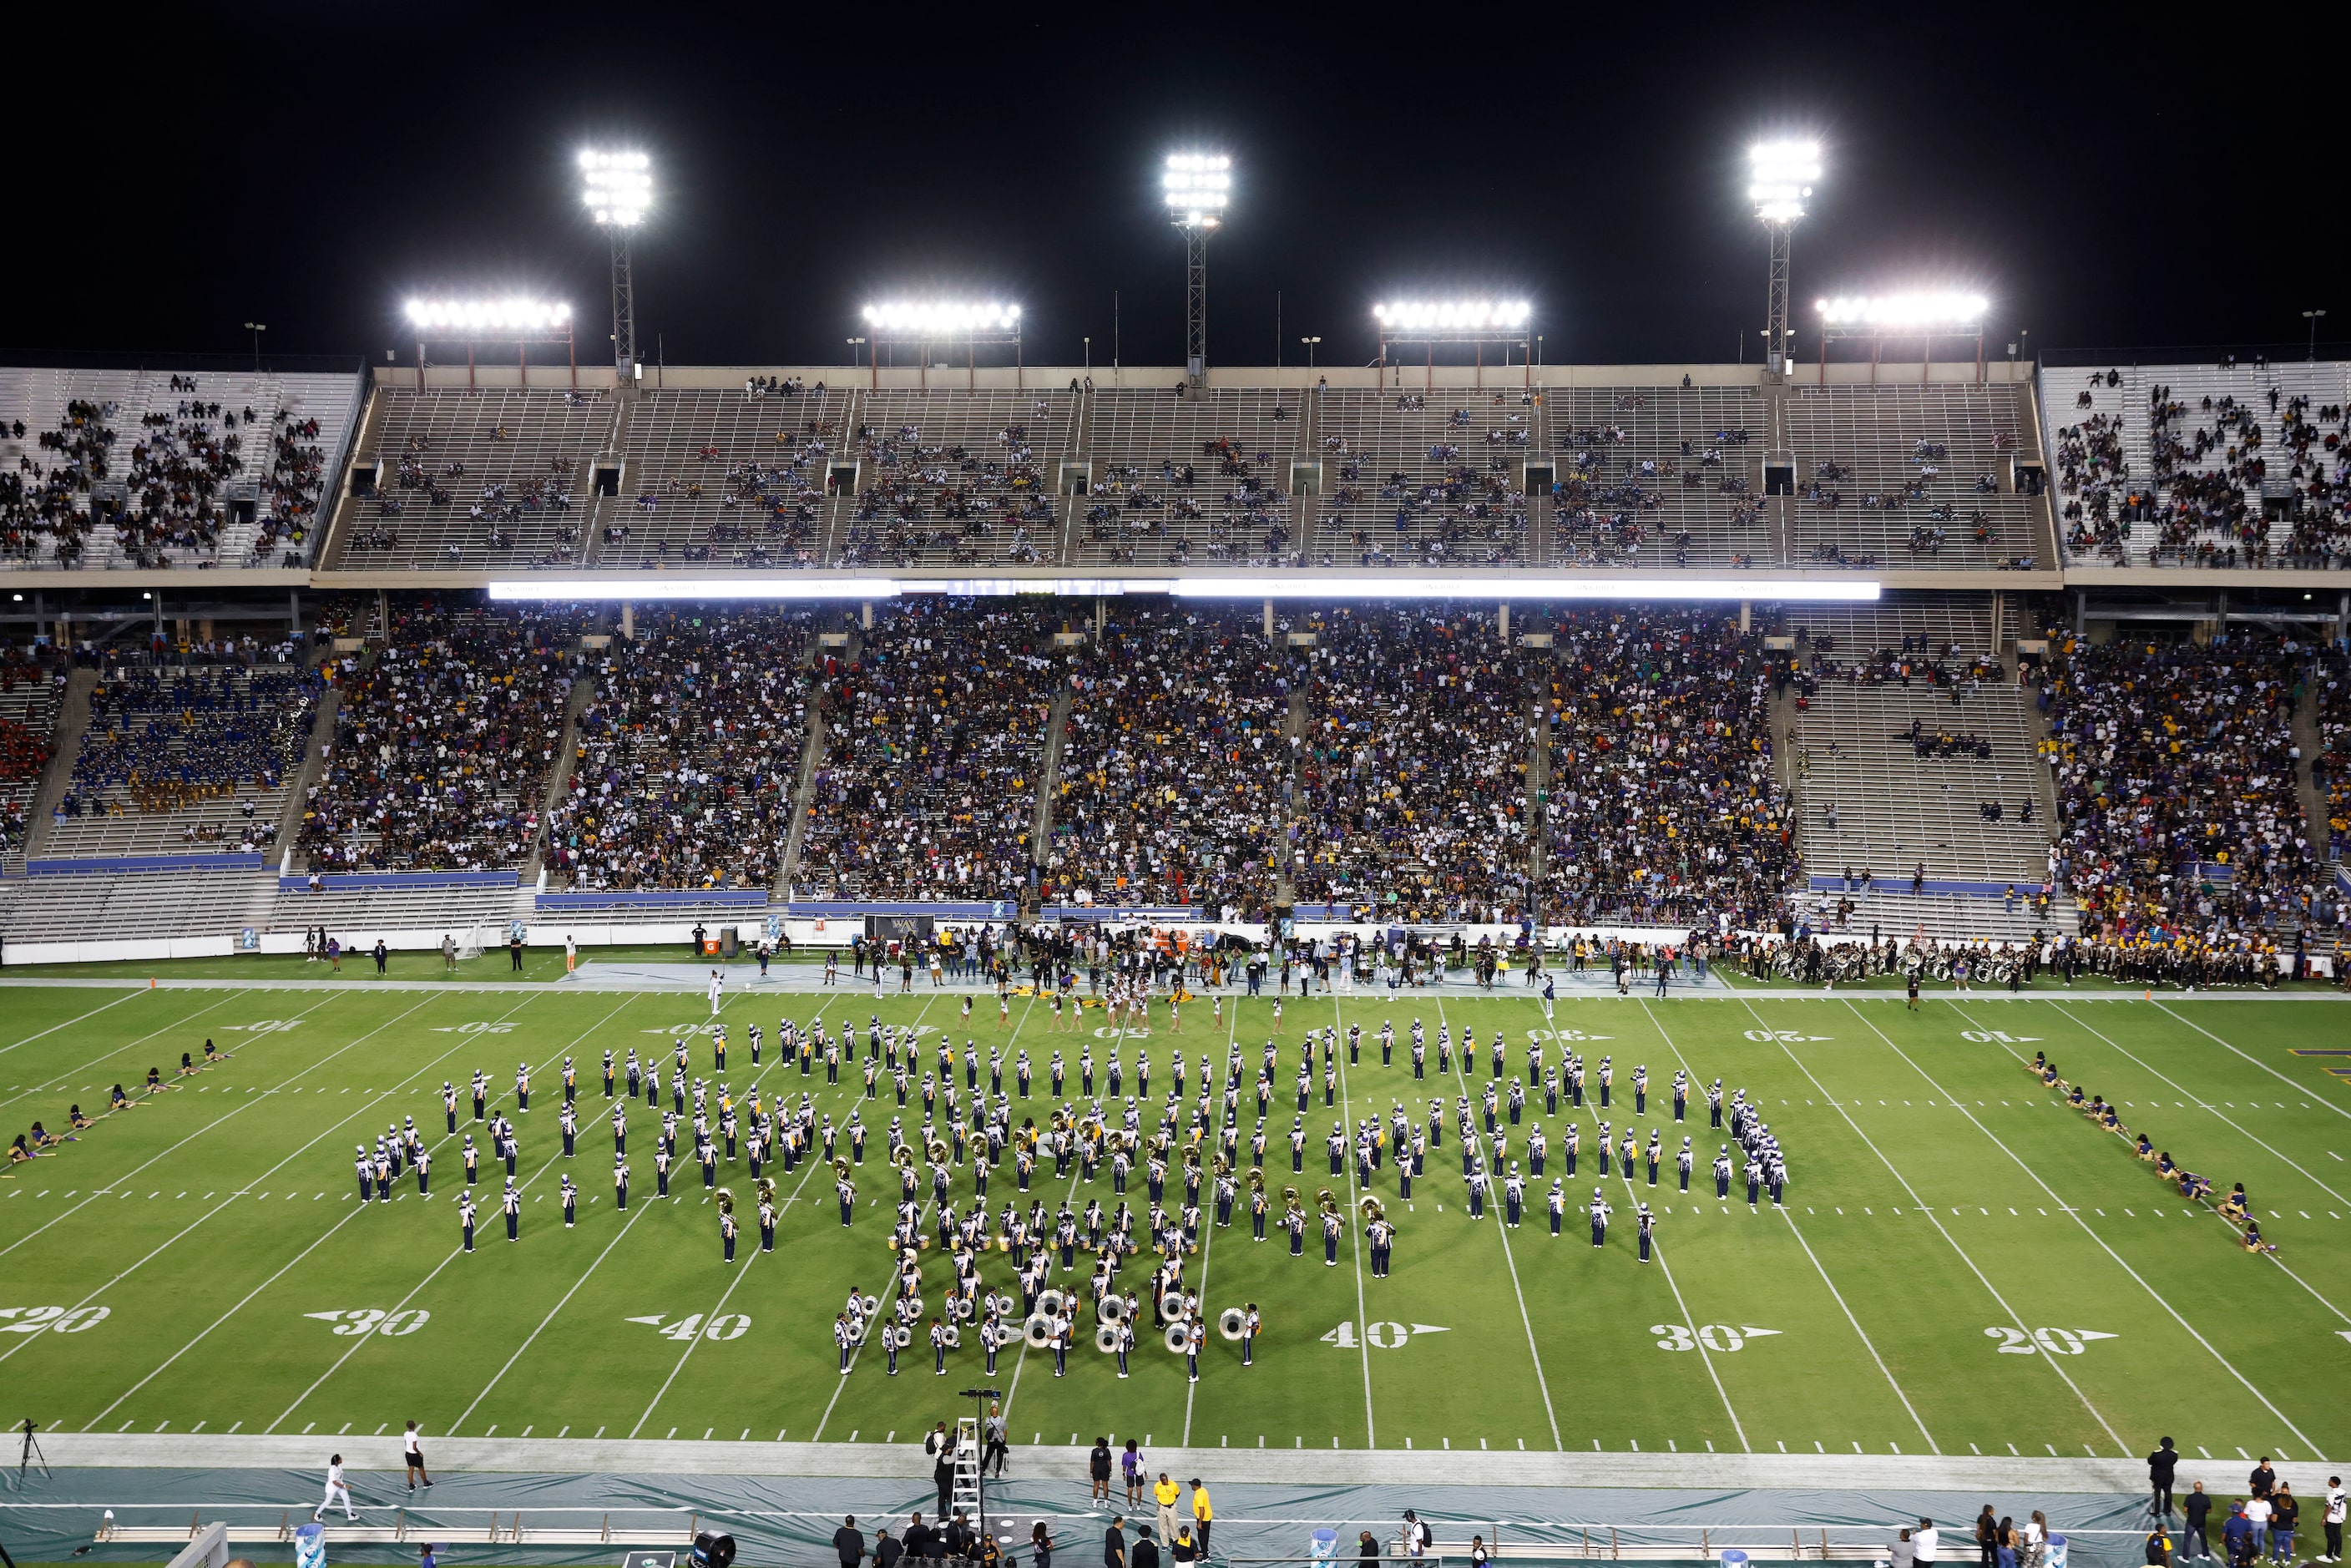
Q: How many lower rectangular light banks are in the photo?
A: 4